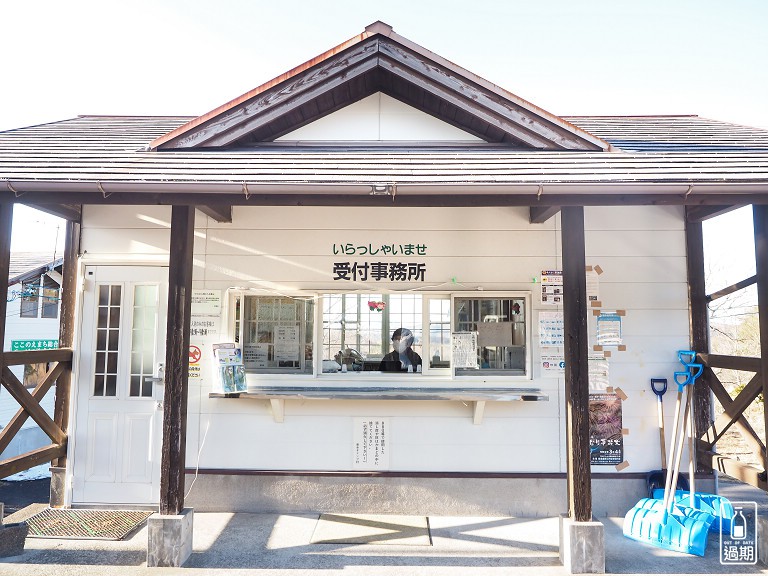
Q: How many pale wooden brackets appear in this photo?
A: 2